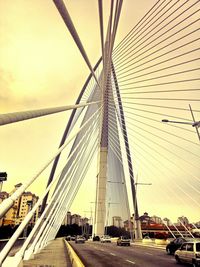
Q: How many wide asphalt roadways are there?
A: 1